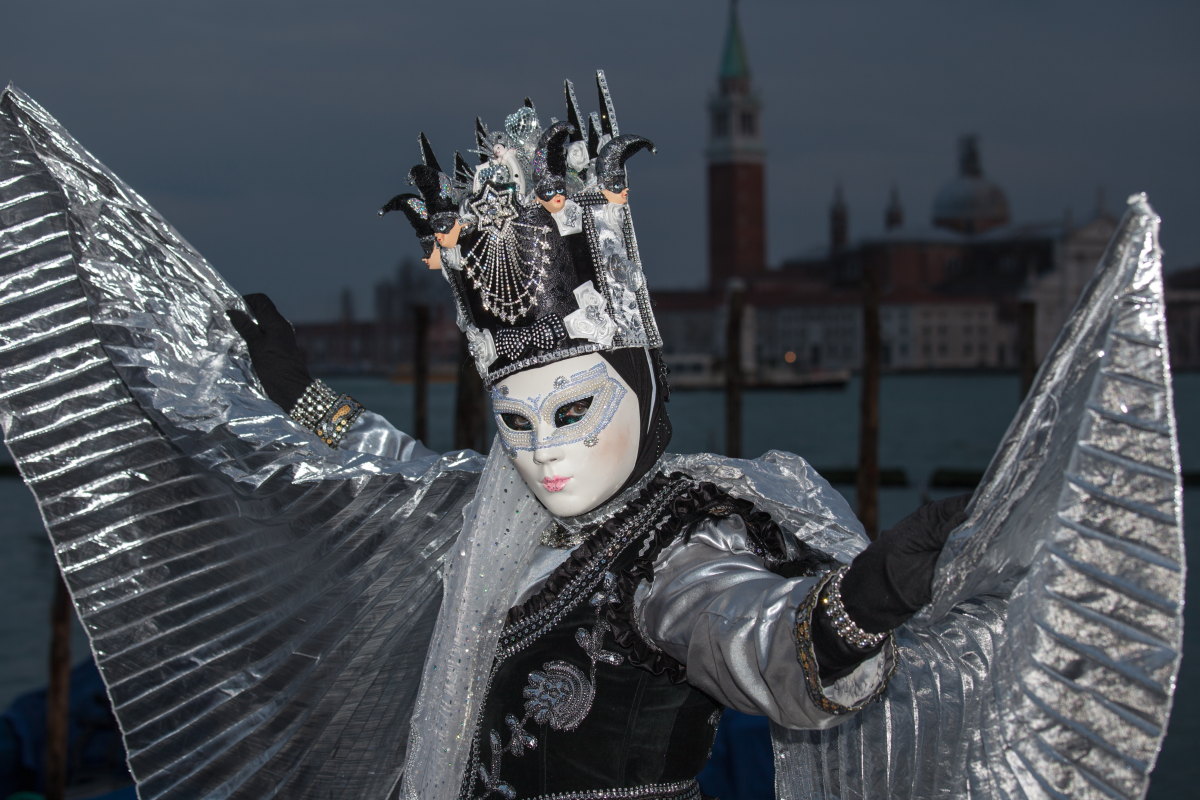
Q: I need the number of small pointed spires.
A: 2